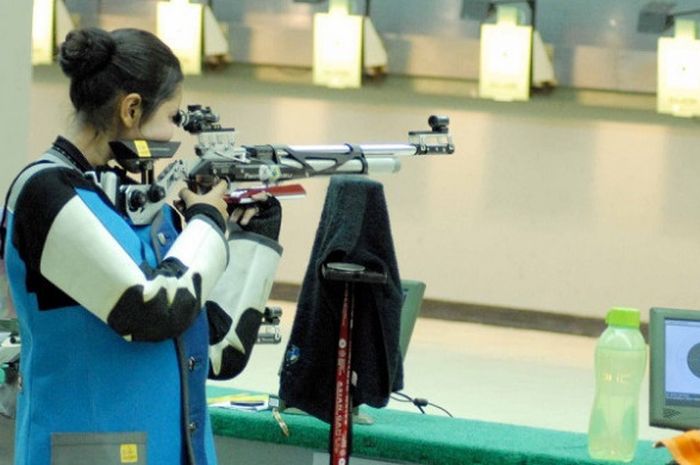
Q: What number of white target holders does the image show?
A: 5